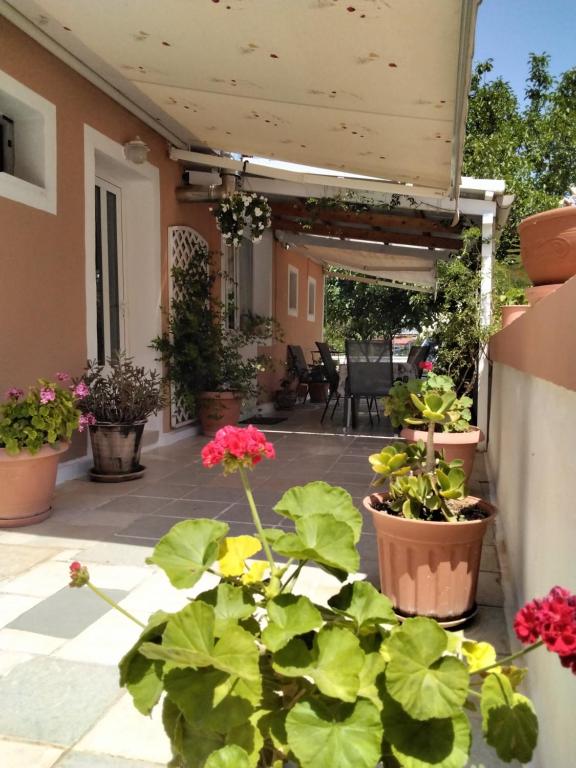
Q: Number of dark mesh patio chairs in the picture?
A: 4